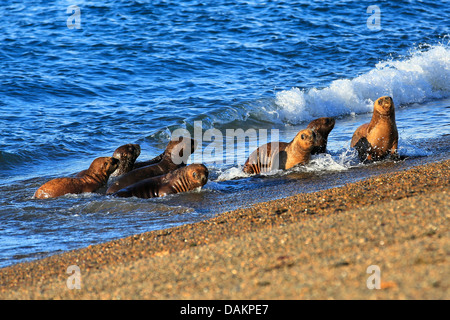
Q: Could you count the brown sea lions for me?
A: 7